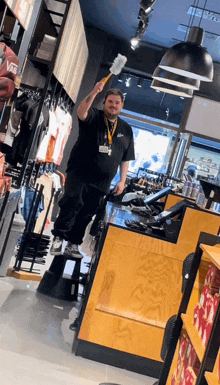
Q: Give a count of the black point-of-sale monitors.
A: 2